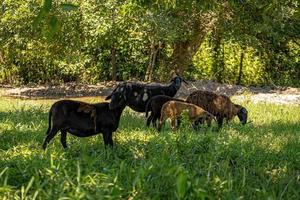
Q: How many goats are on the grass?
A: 5